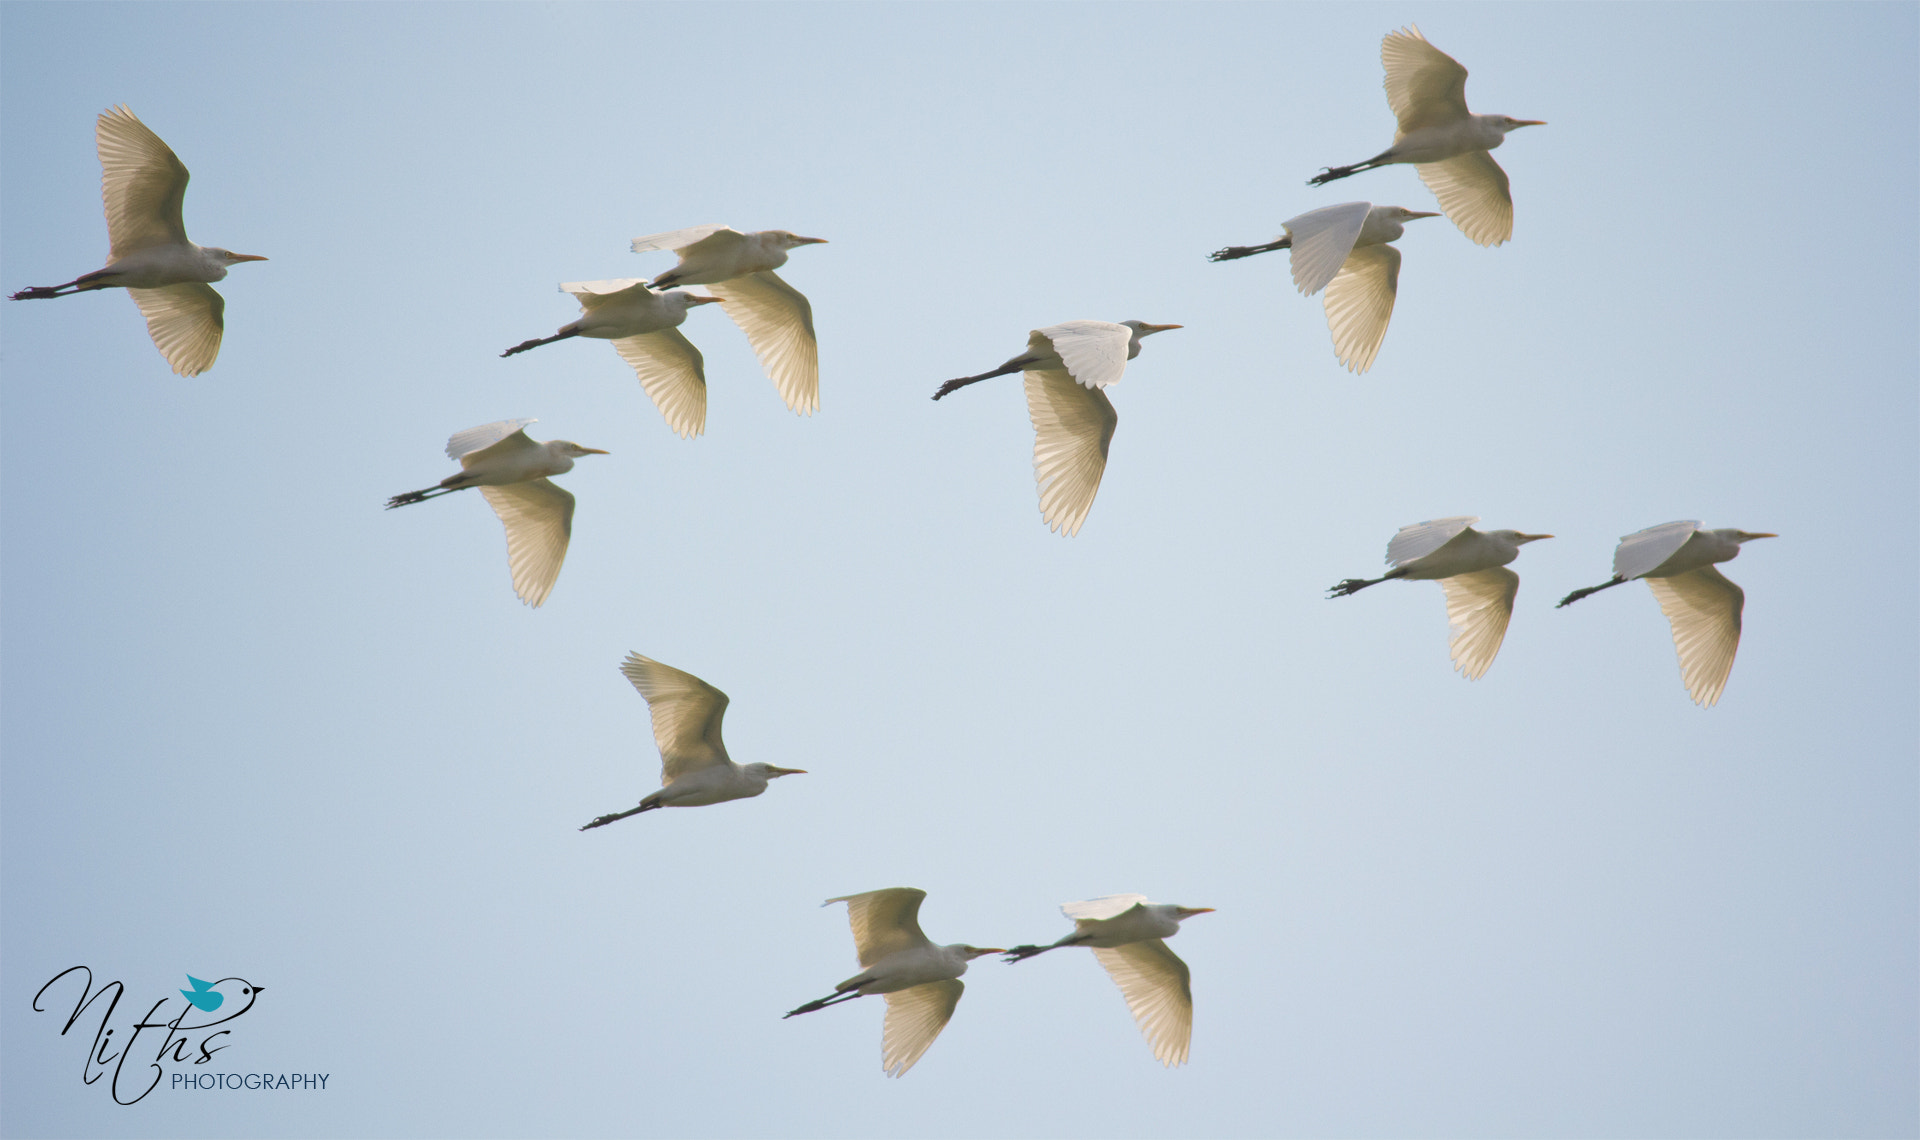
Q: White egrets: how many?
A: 12